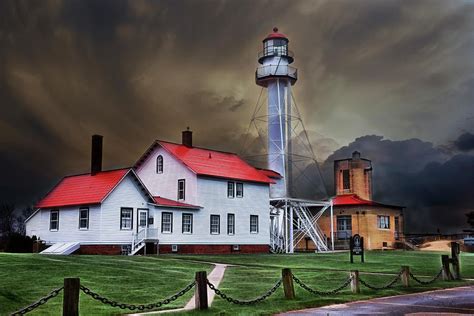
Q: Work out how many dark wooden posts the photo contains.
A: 7